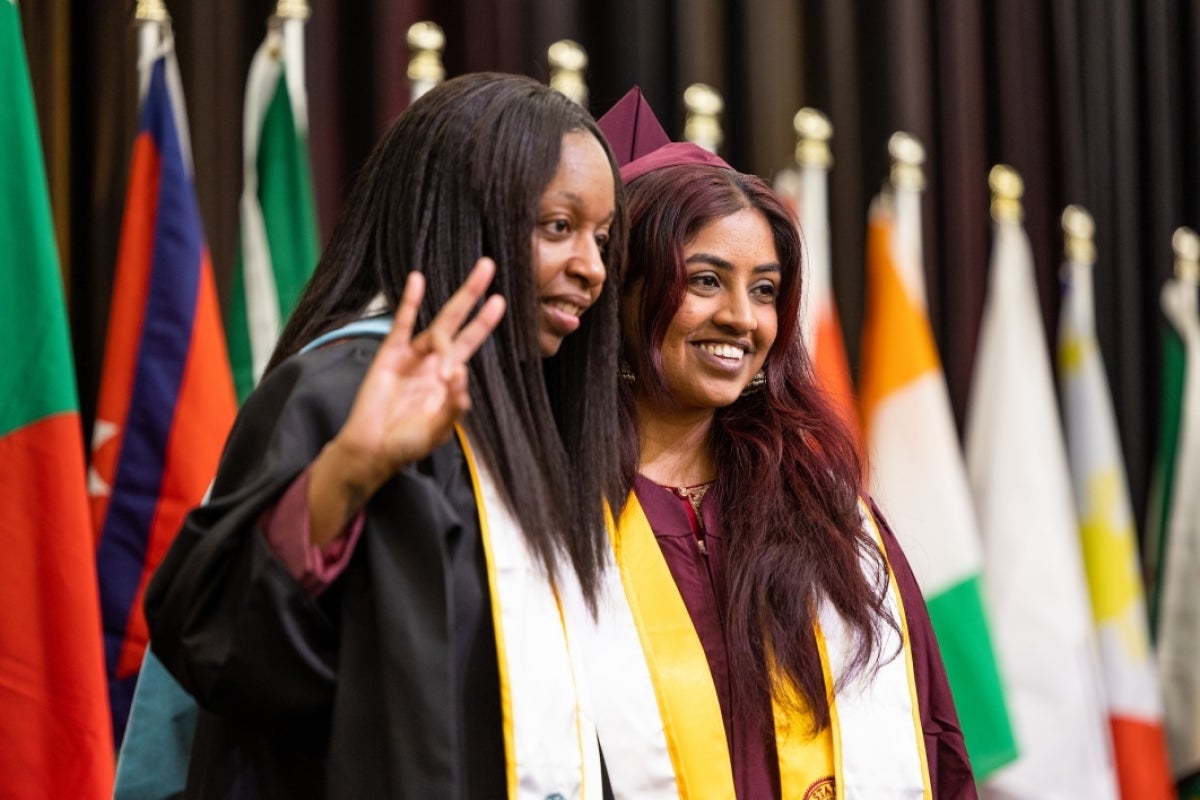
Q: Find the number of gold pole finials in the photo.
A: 10